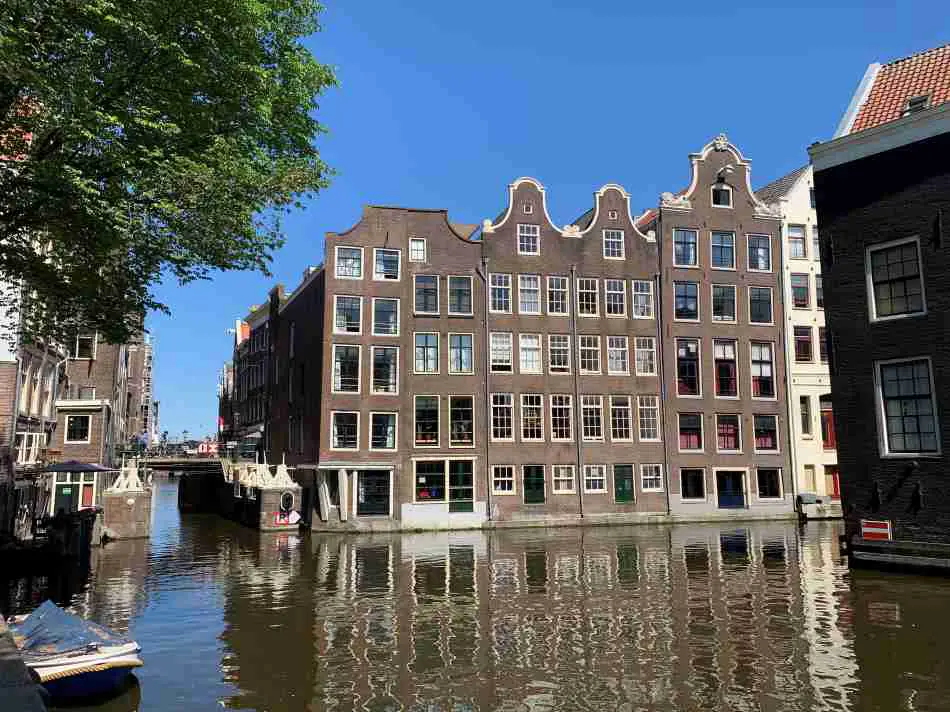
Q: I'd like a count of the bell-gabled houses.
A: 3